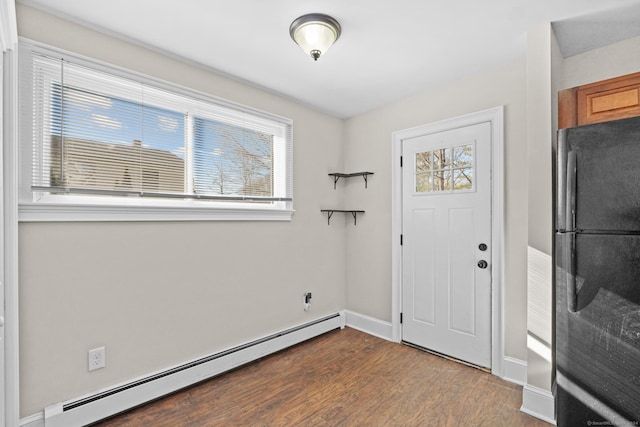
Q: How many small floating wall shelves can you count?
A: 2